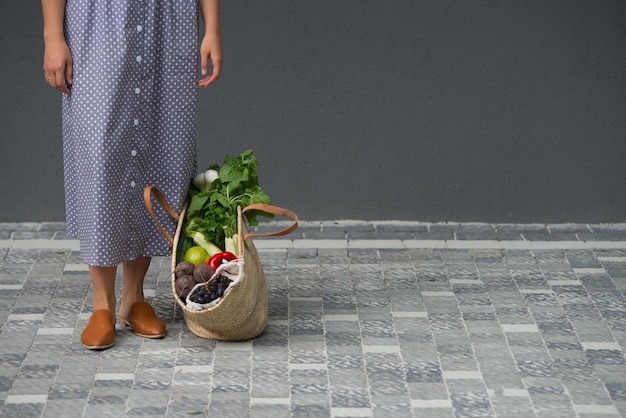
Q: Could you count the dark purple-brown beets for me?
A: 3